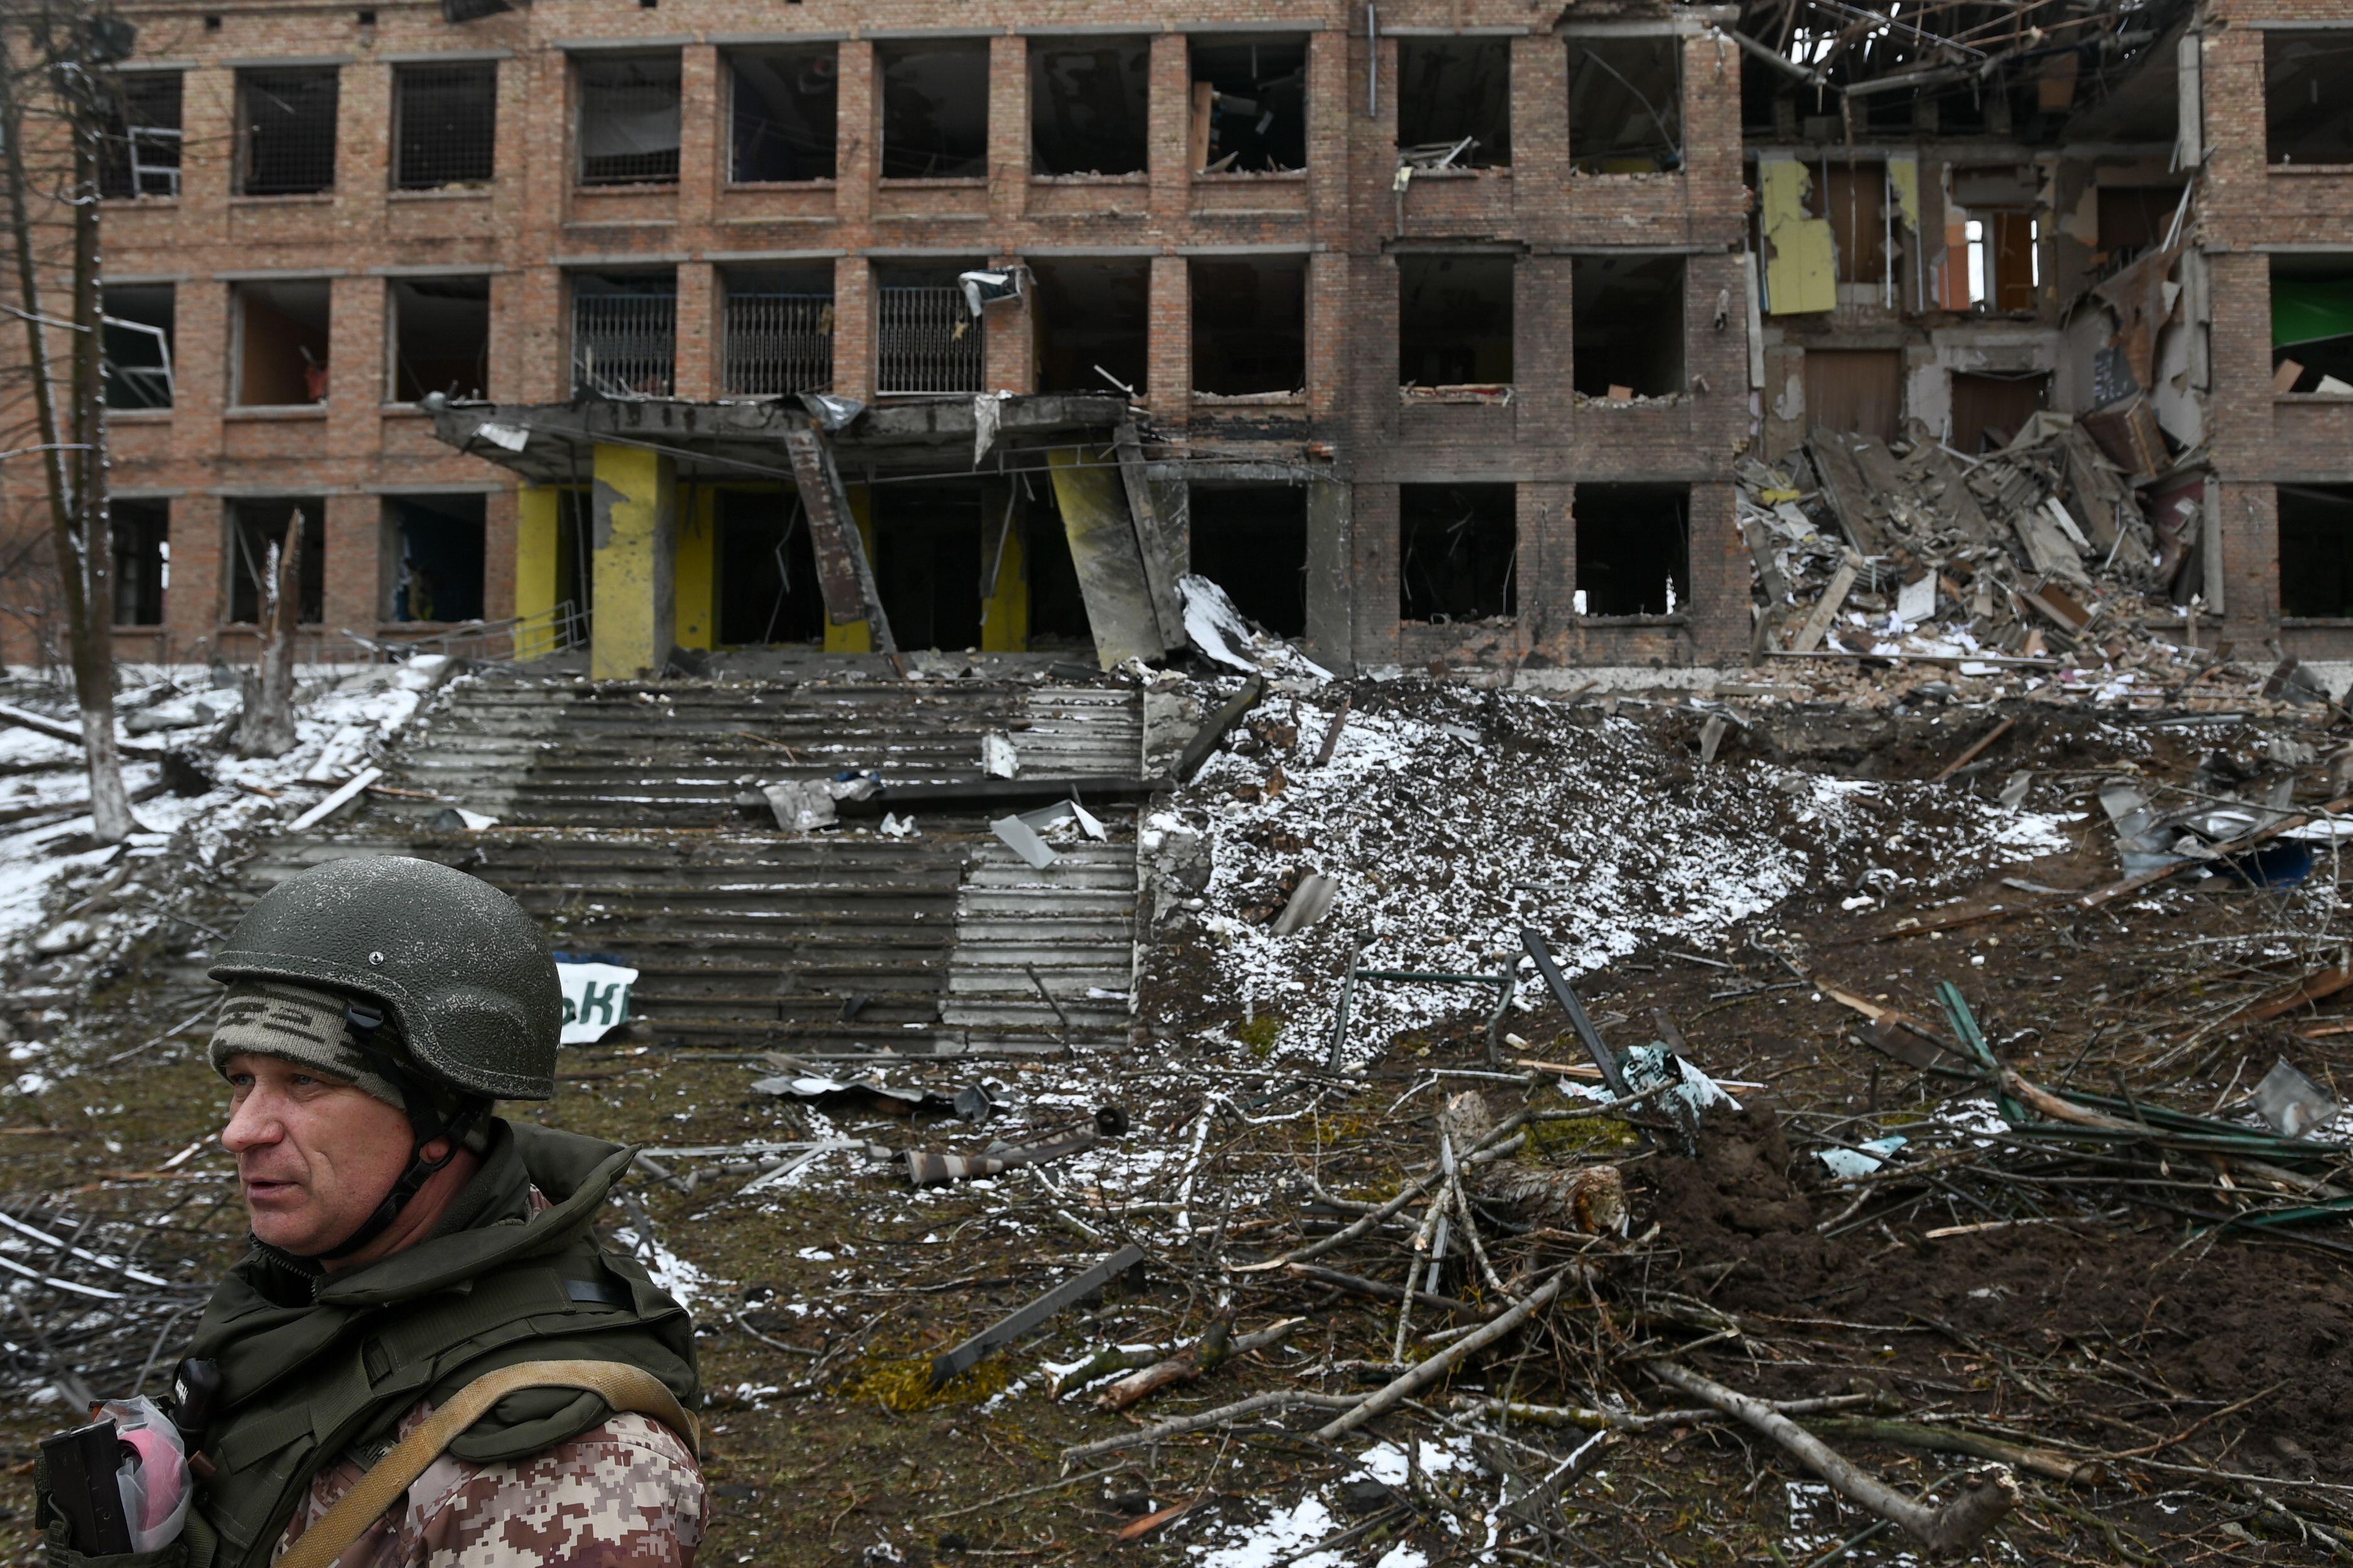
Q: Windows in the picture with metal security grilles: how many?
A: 7